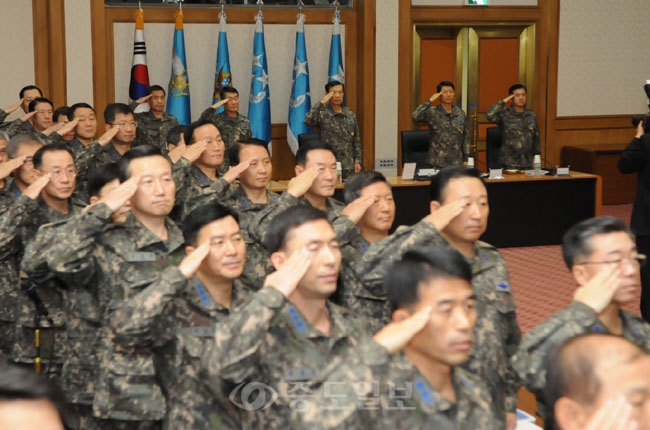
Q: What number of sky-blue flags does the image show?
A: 5